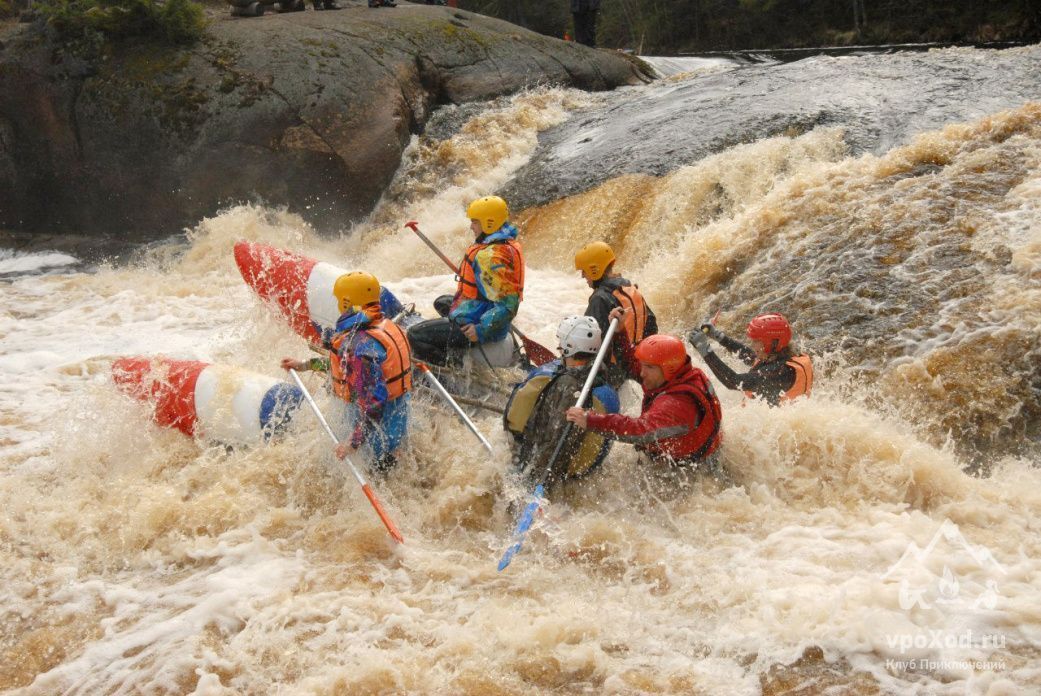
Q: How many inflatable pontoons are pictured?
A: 2